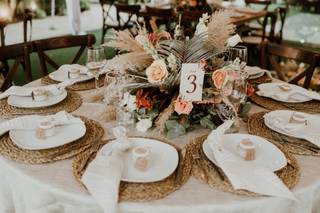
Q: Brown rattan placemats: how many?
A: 8